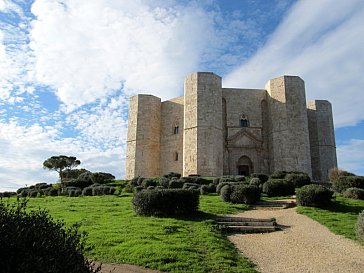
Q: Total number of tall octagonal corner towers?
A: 4